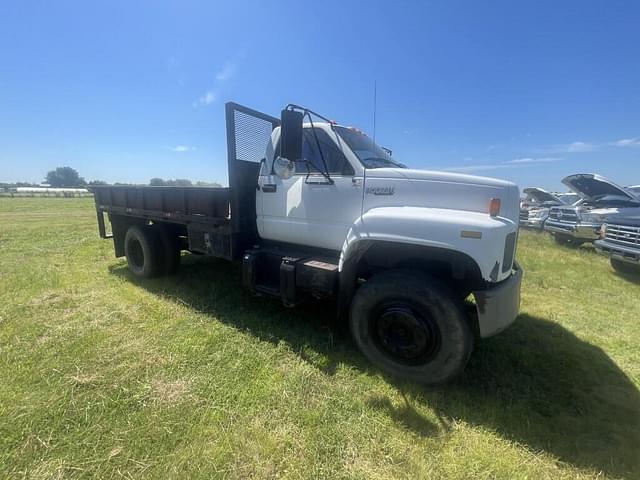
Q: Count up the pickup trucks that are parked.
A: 3